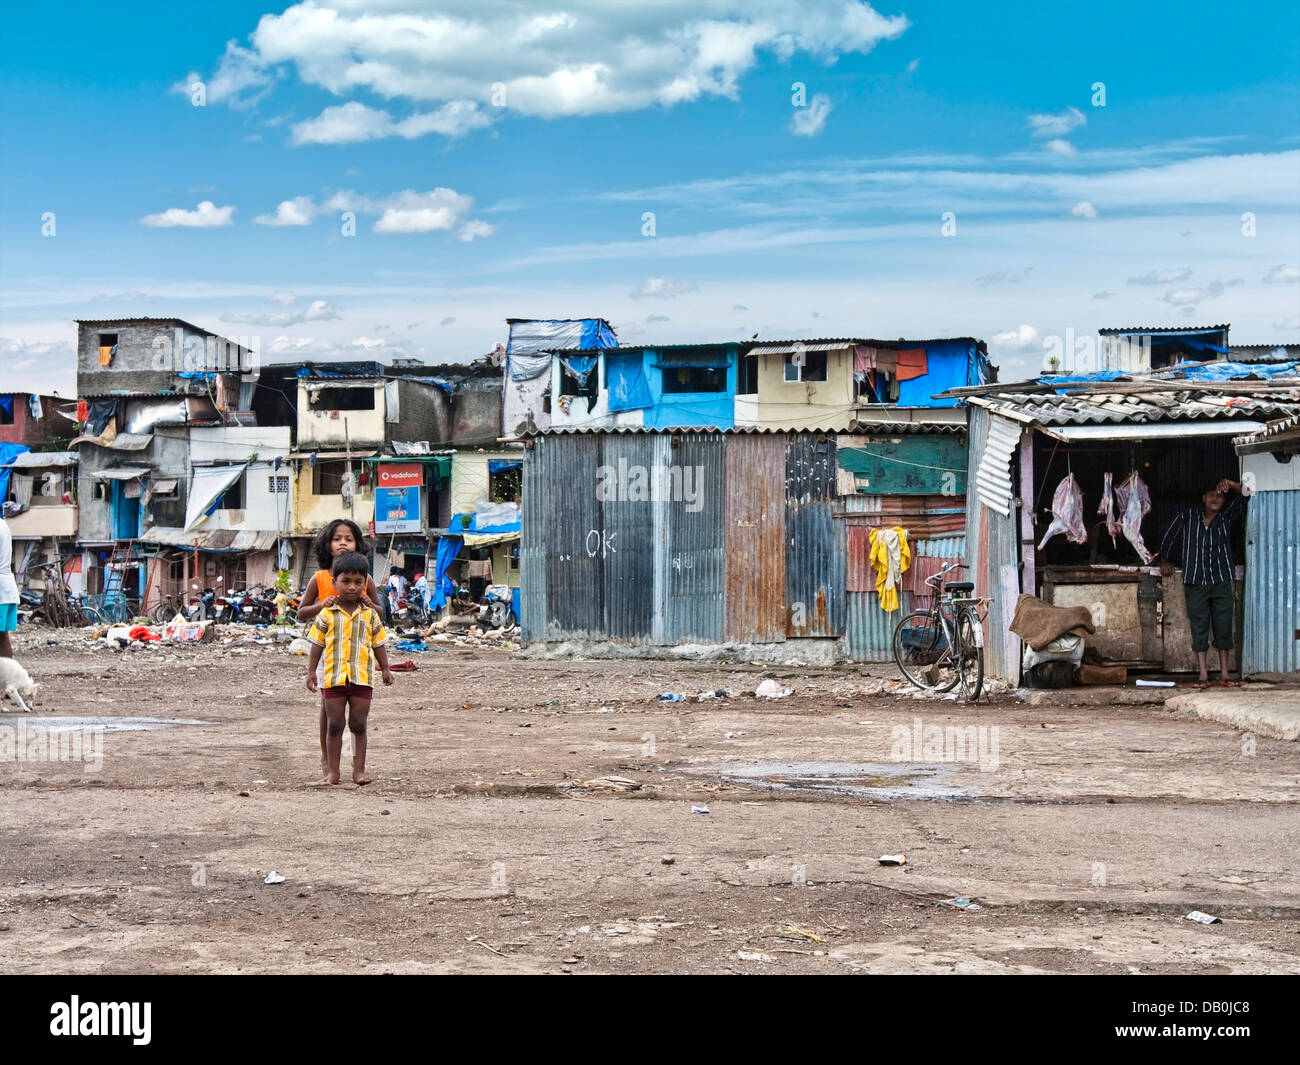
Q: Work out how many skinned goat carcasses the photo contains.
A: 3